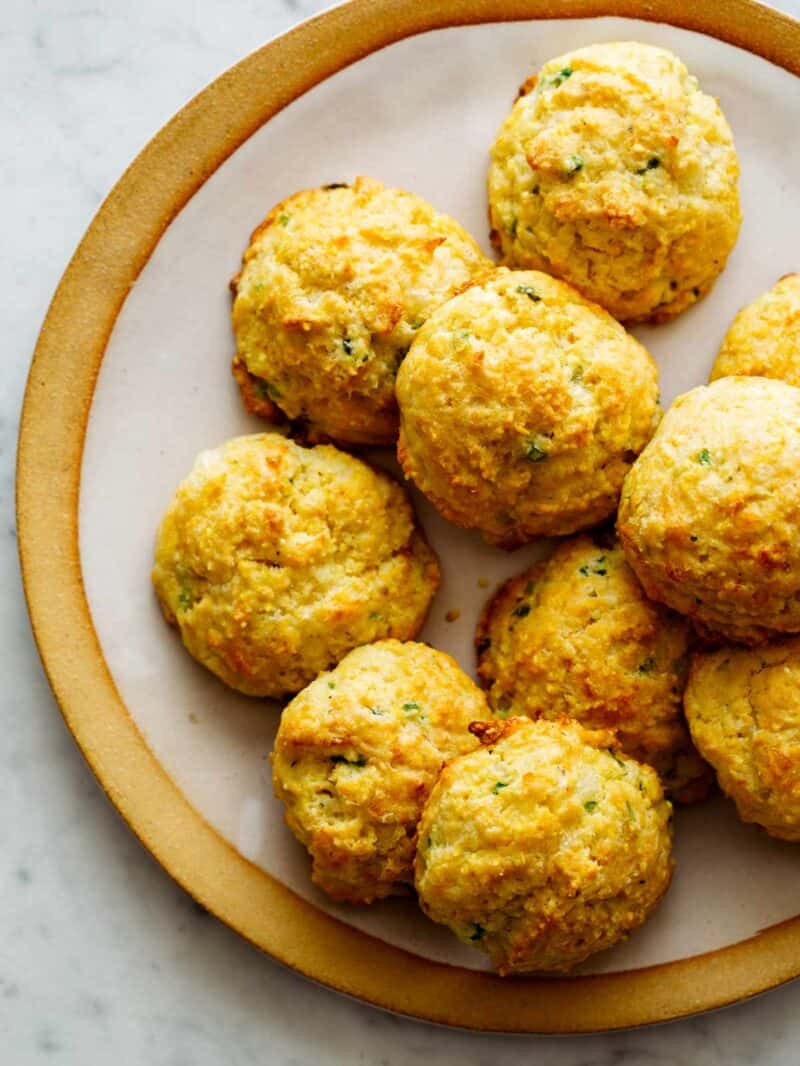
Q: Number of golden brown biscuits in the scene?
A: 10